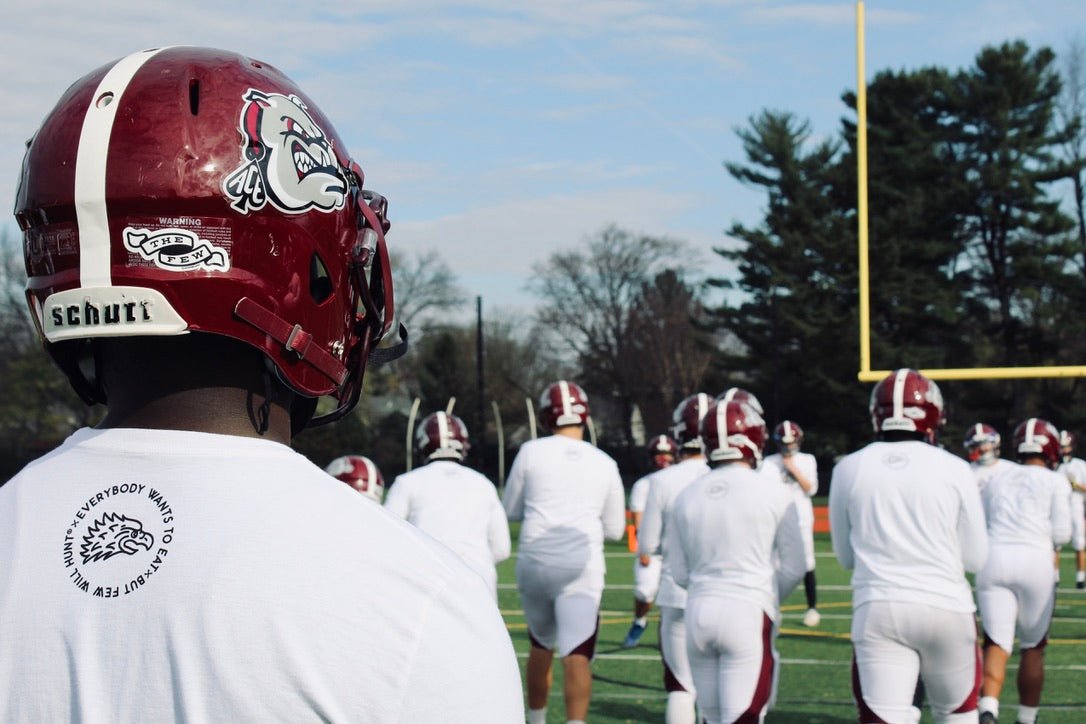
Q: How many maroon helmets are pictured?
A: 13